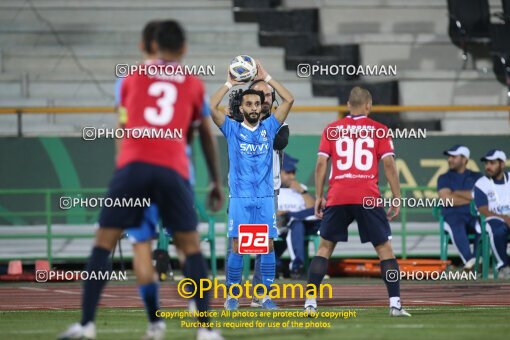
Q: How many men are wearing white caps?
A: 2